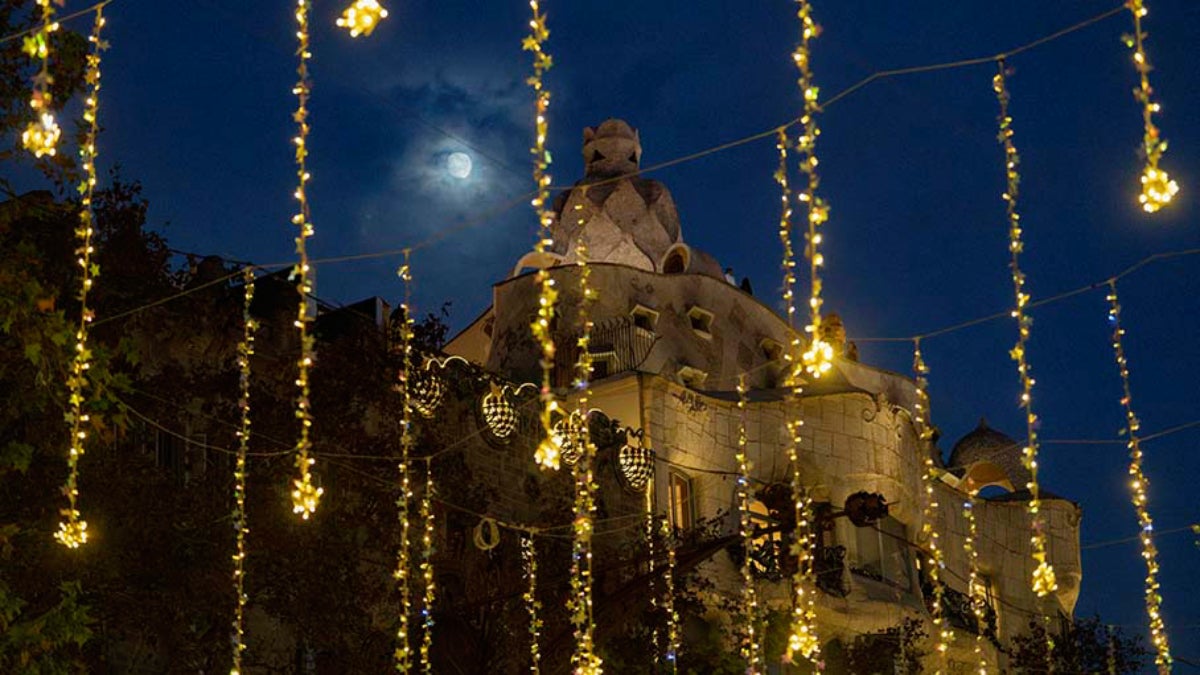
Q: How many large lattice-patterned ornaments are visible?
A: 4